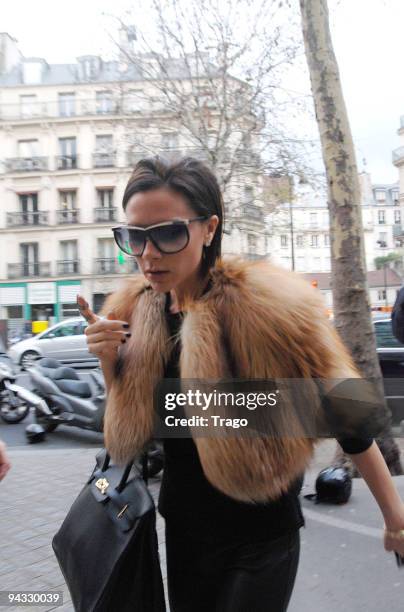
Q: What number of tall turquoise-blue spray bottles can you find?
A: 0